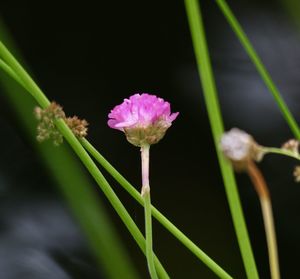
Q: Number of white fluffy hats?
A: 0